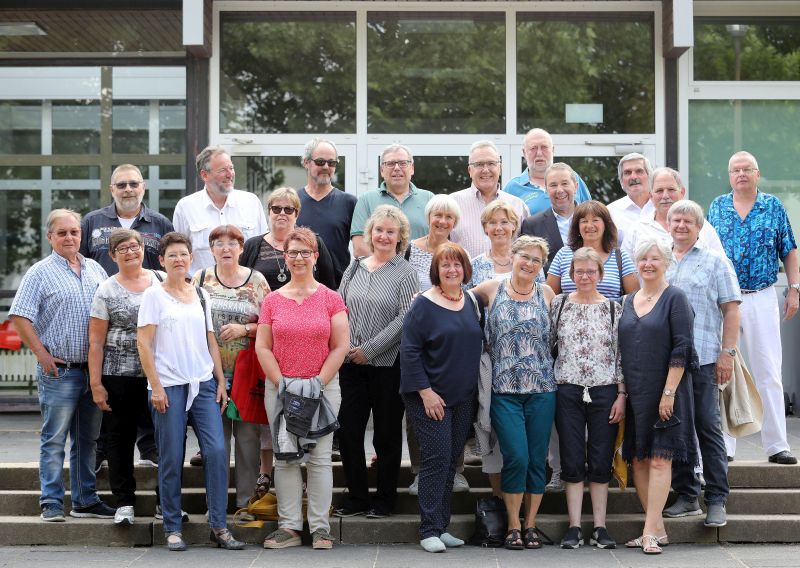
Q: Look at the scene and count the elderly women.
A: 13